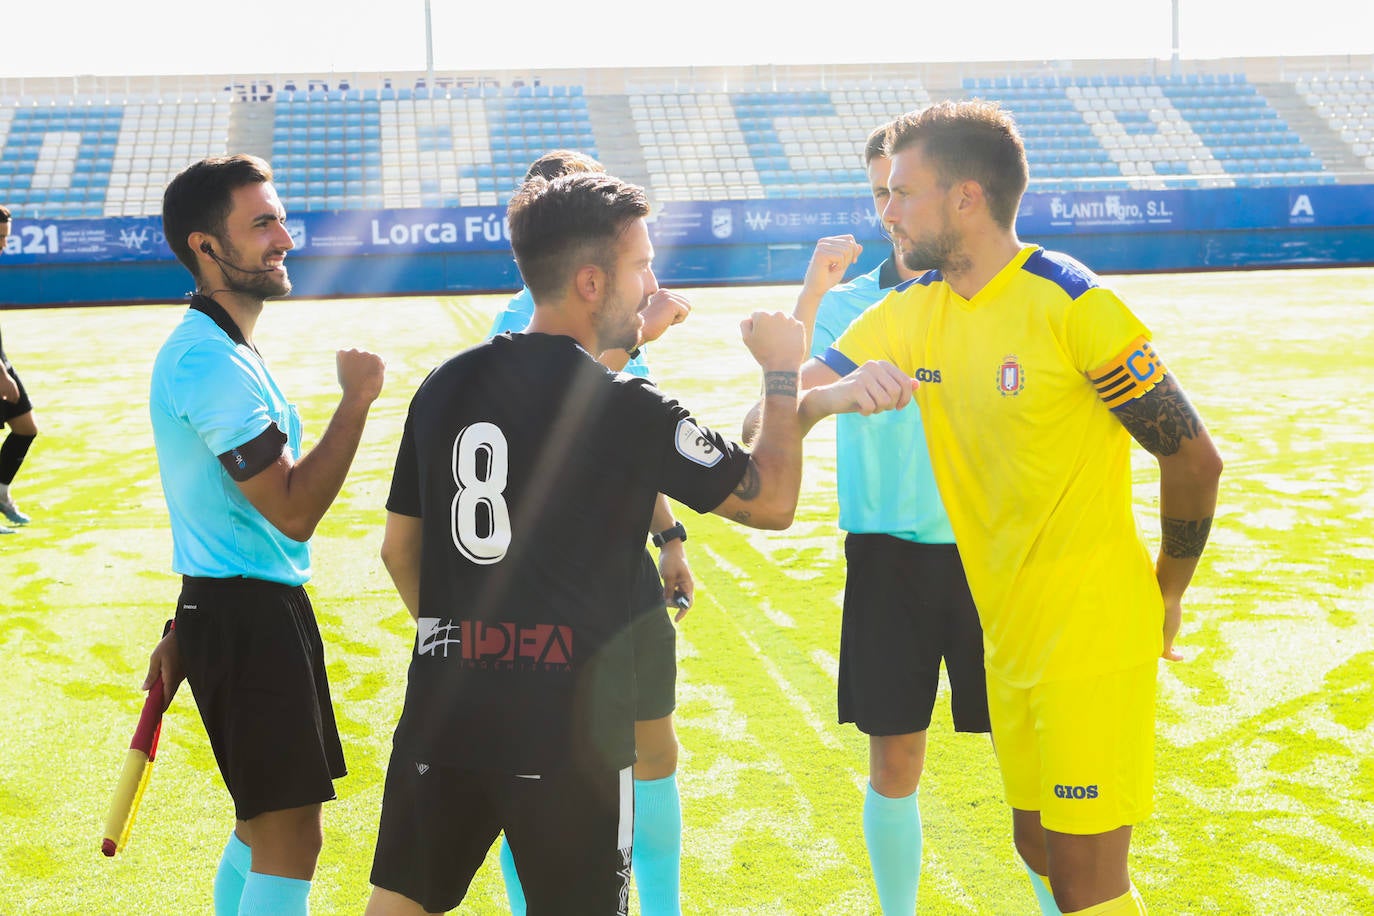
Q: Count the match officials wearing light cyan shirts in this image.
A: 3